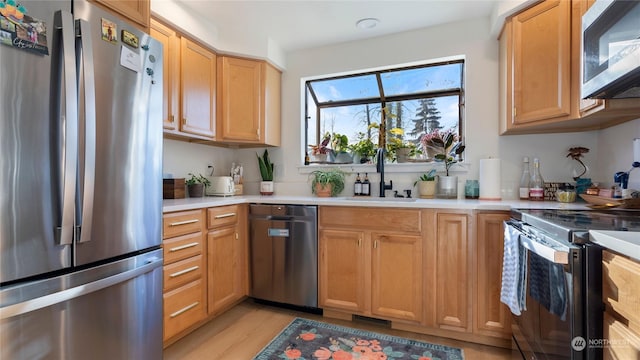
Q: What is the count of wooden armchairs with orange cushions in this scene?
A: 0